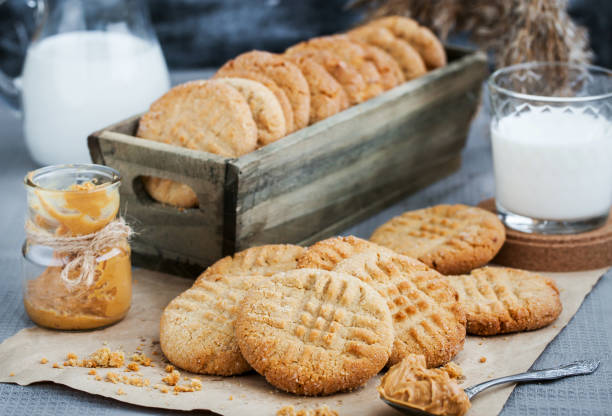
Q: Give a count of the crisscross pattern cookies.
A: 7